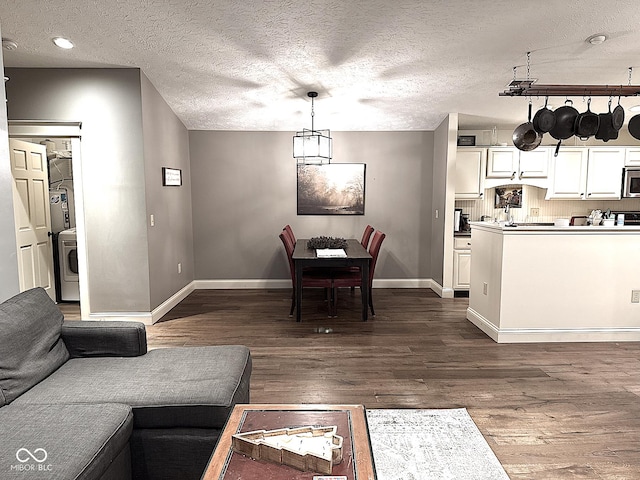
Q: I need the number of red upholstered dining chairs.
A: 4